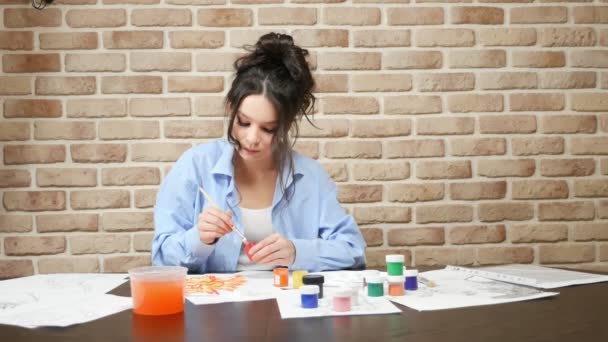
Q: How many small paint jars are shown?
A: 11